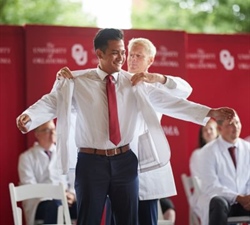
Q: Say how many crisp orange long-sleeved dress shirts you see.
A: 0